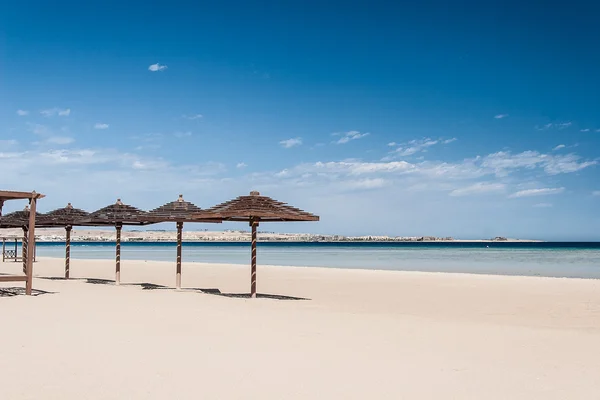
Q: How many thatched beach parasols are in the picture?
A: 5